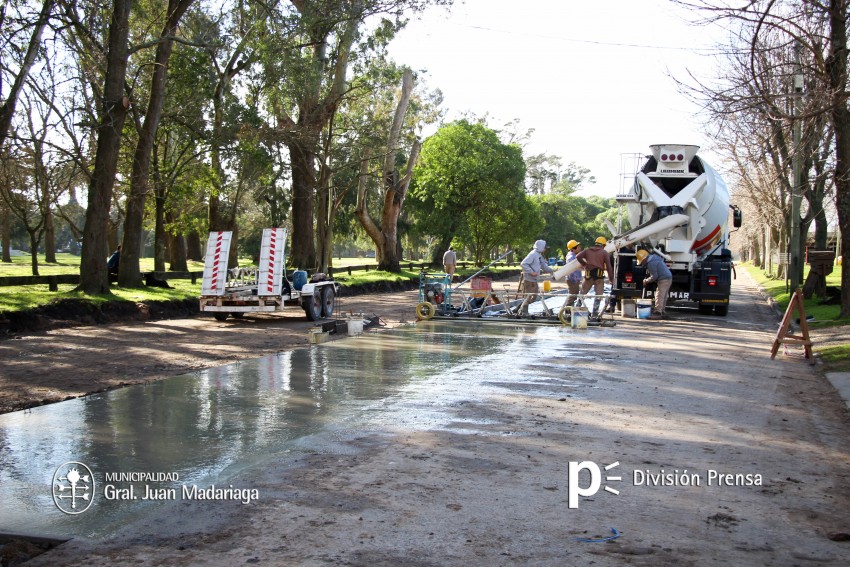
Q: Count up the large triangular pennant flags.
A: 0